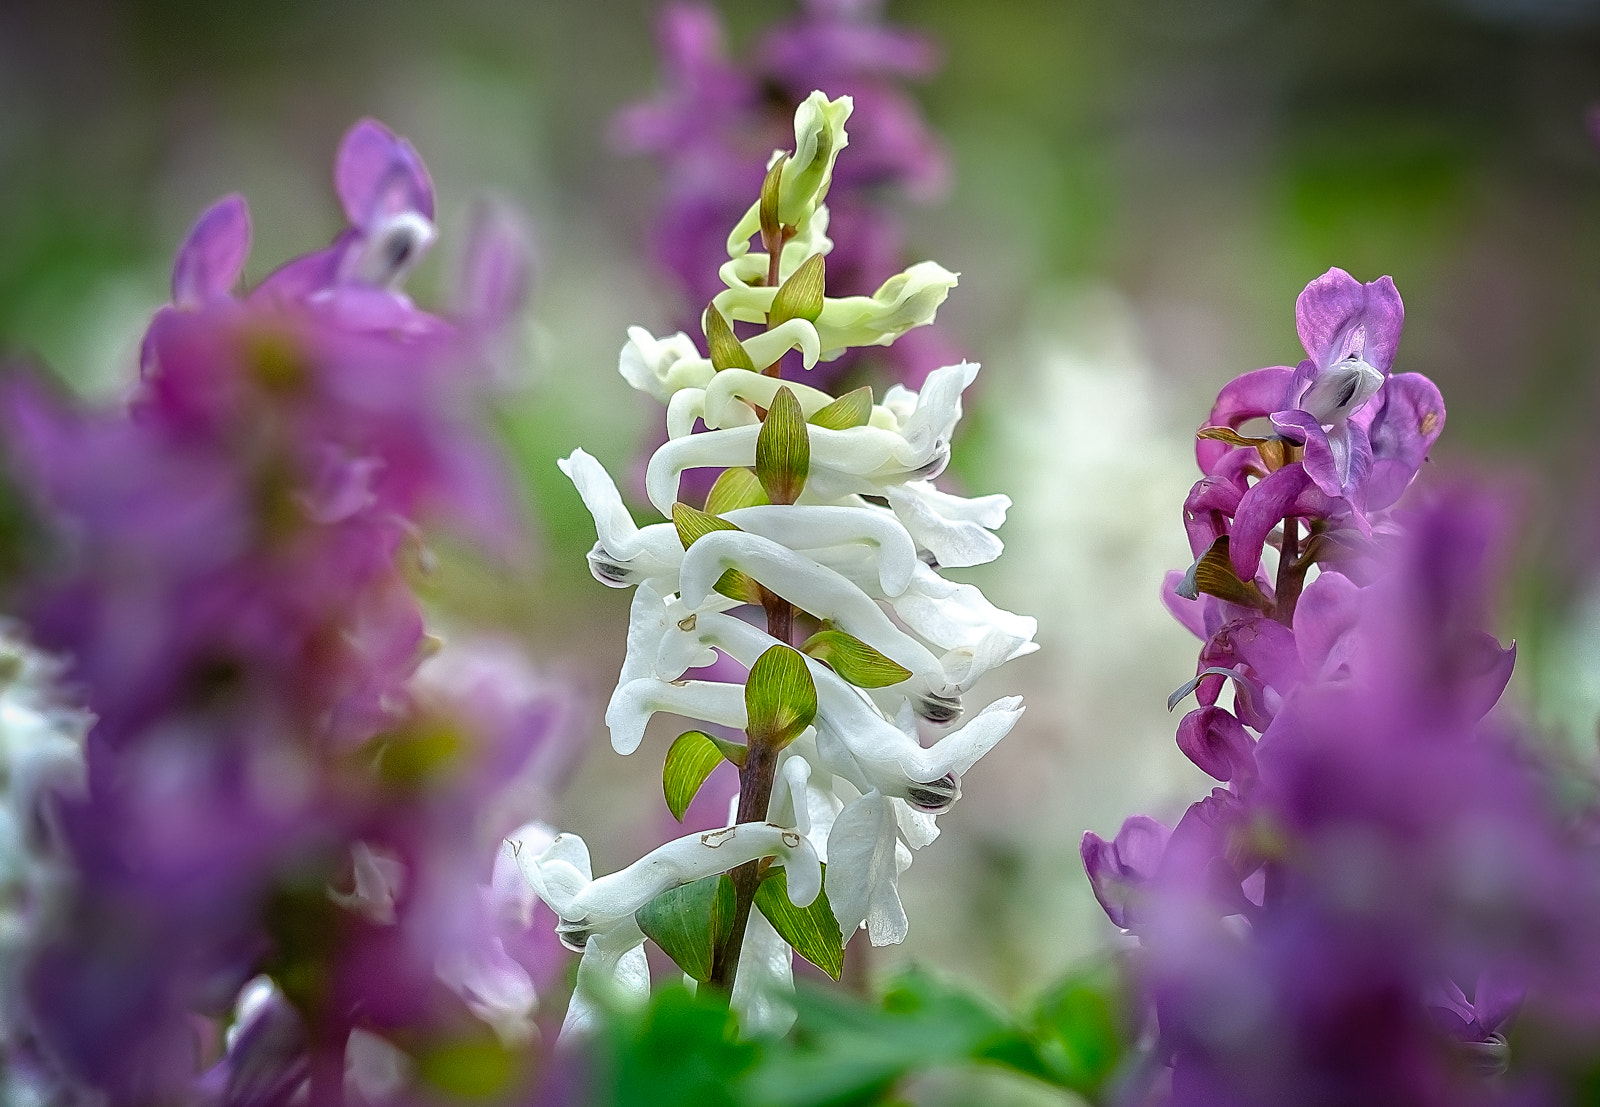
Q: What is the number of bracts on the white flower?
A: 12